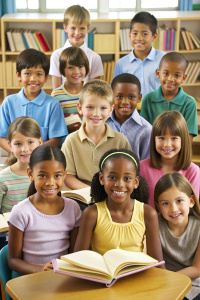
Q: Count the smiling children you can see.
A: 12